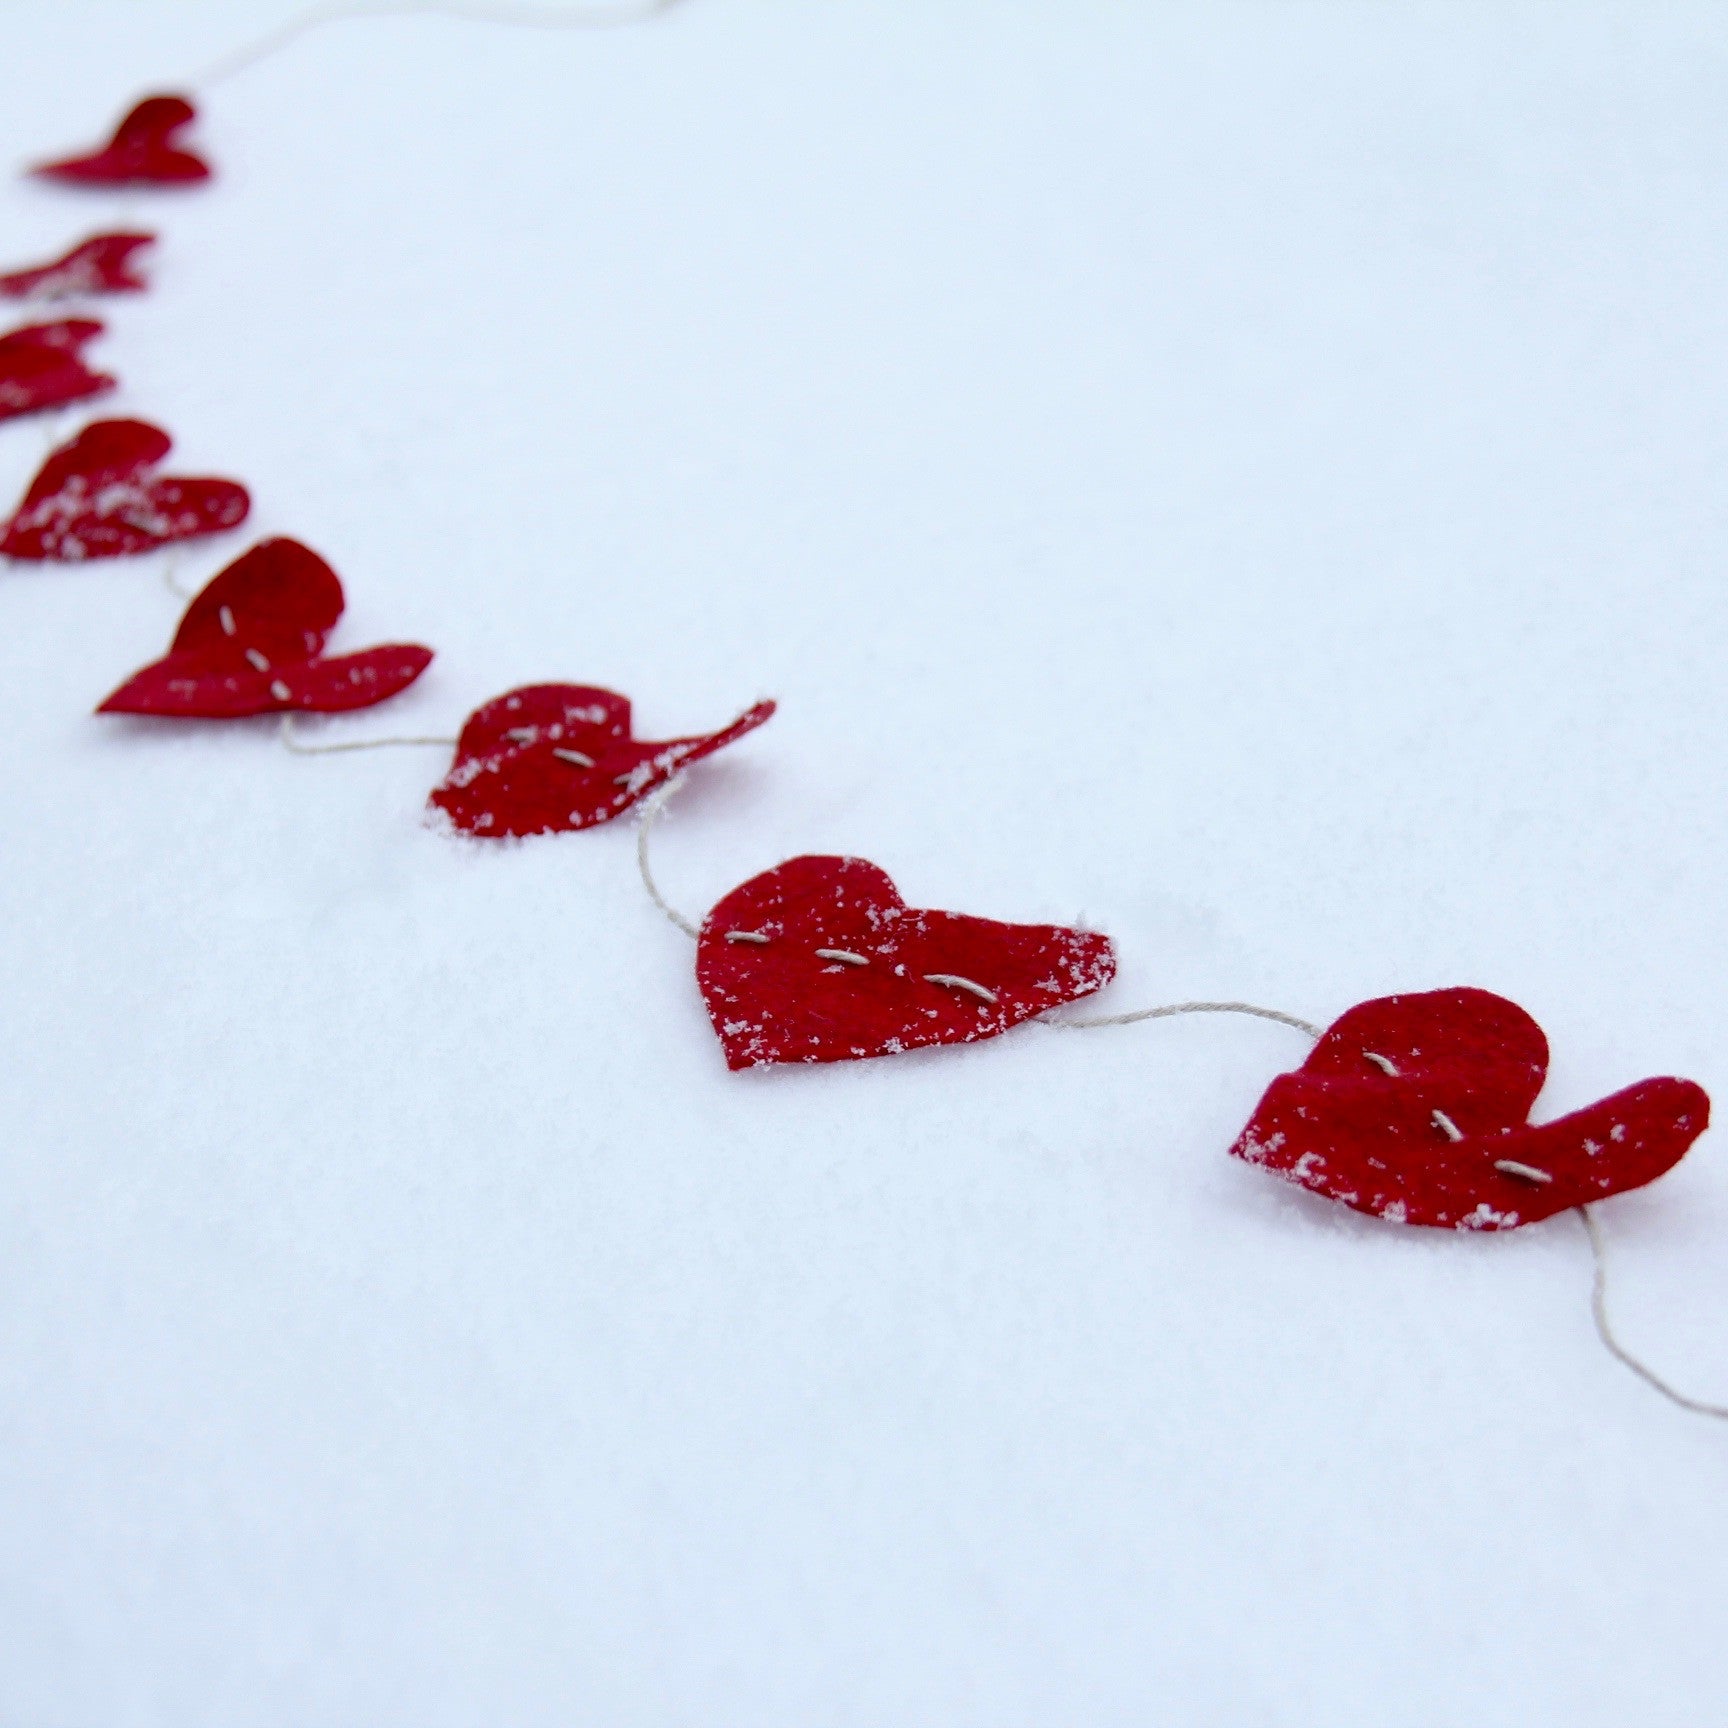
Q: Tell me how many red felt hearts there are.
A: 8